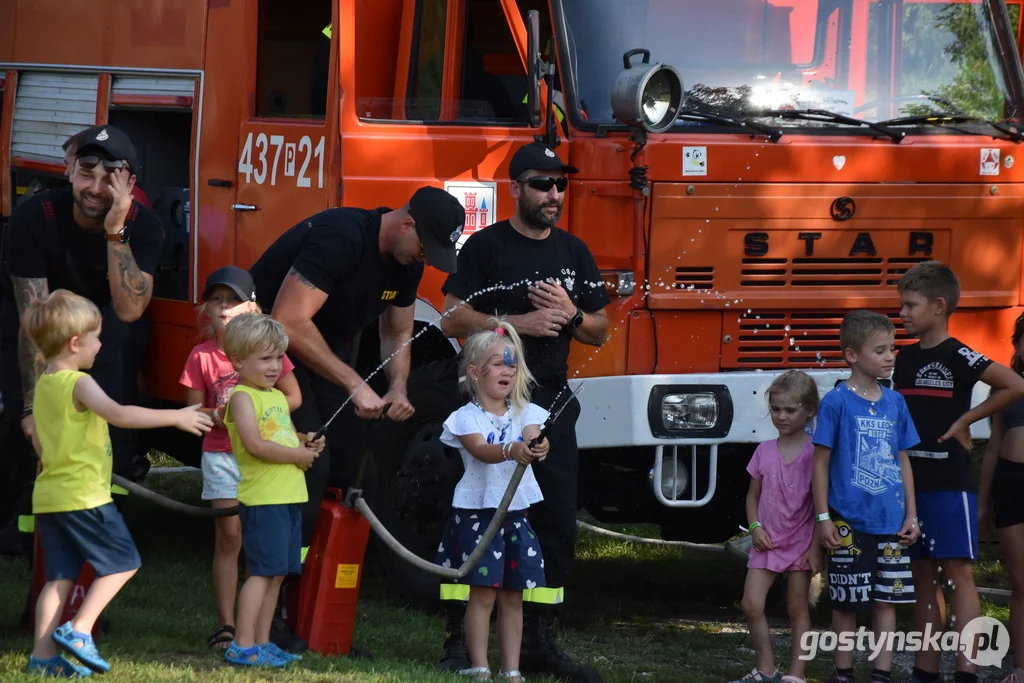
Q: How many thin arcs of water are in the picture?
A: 2